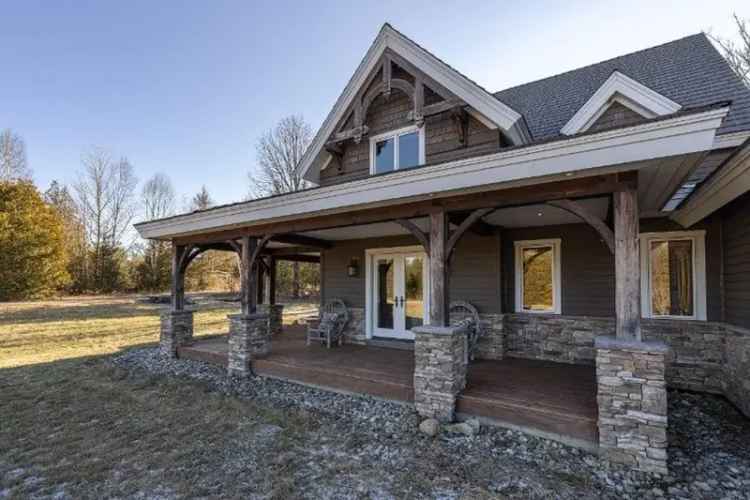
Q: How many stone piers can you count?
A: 5